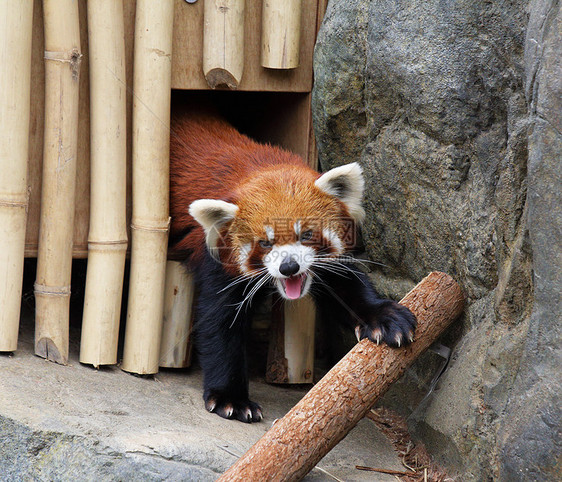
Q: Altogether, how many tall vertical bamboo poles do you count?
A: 4